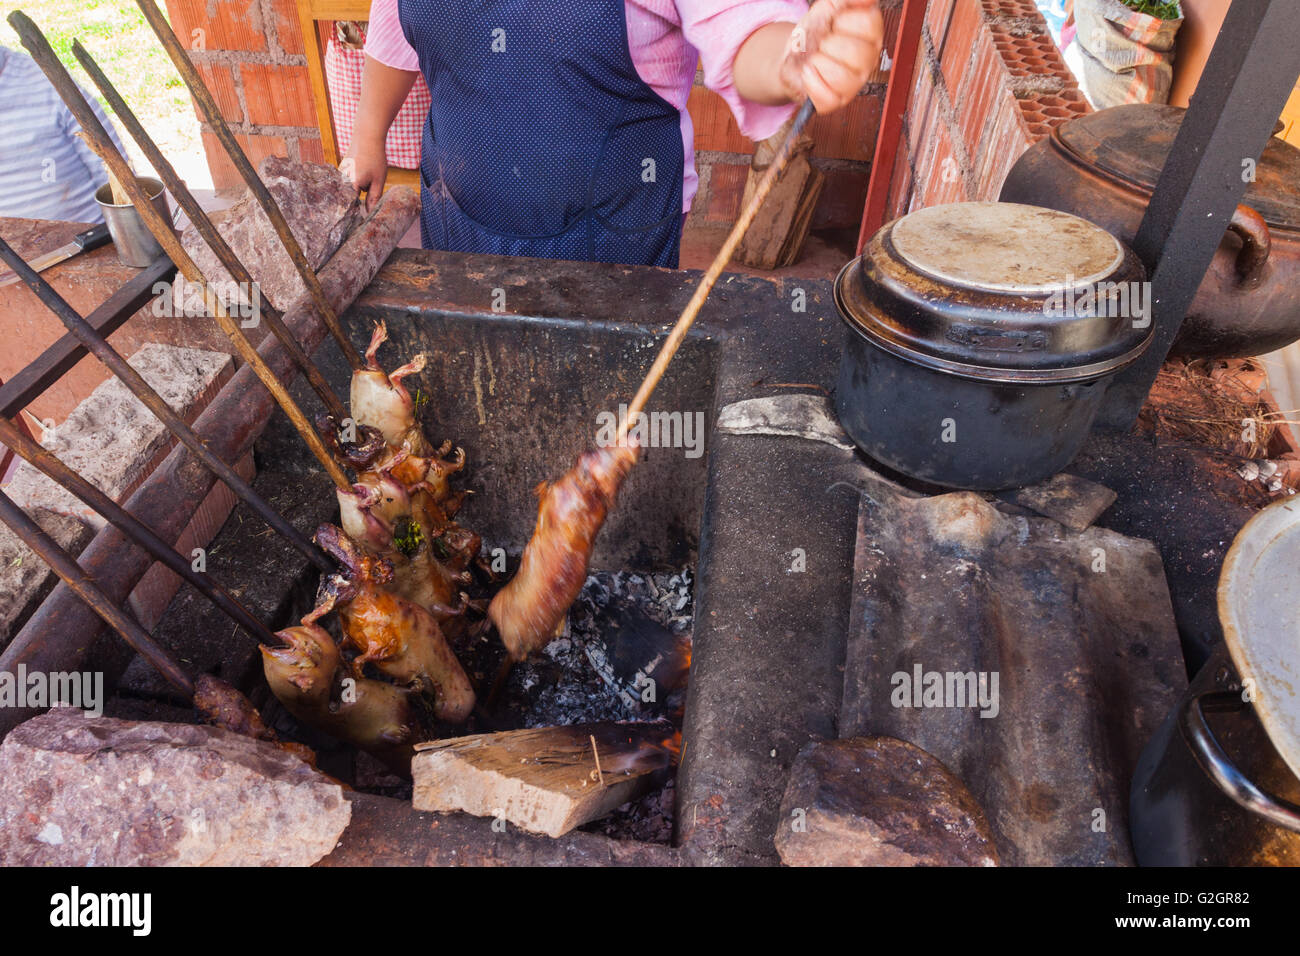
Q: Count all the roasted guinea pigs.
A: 7